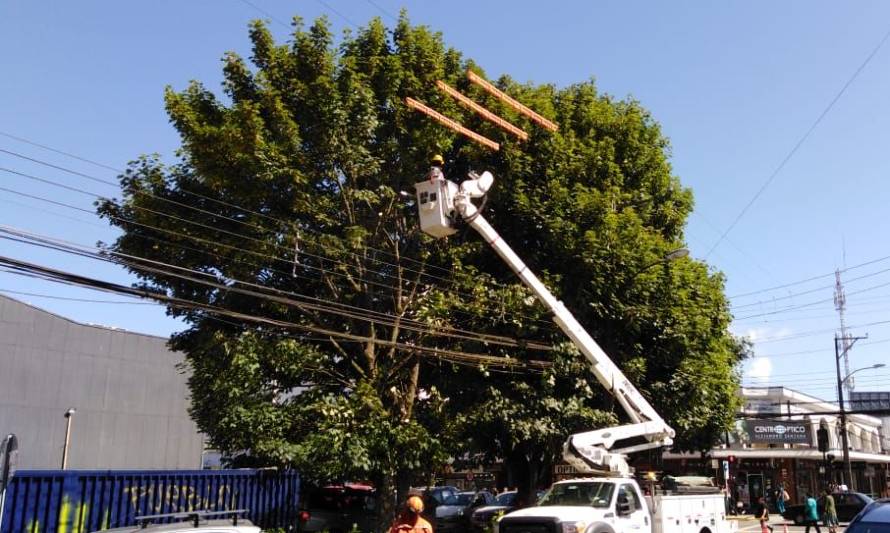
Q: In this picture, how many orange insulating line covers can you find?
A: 3